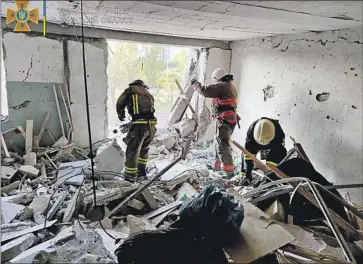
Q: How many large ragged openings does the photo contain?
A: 1